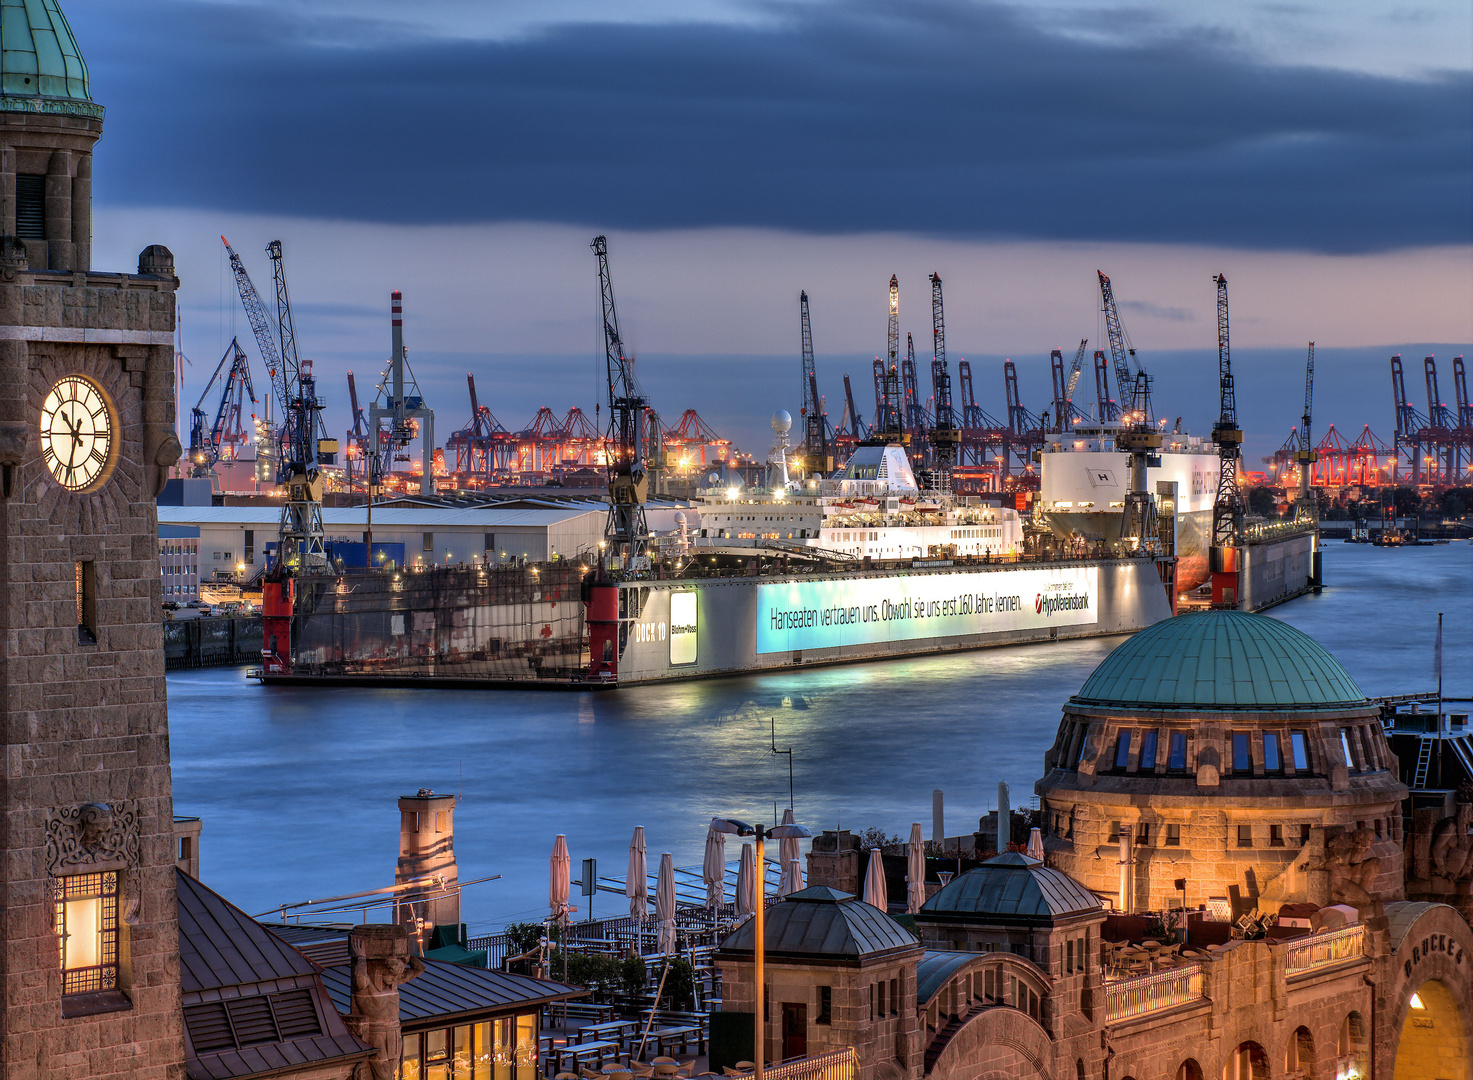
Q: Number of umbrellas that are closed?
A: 10